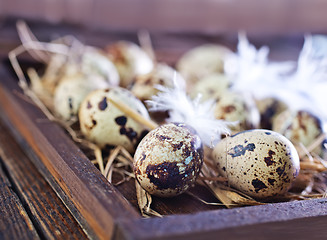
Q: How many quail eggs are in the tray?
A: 12